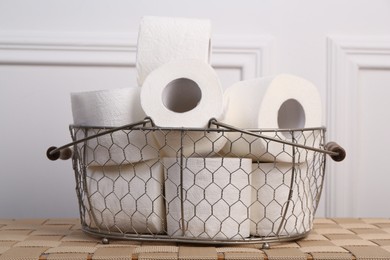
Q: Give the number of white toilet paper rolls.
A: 7